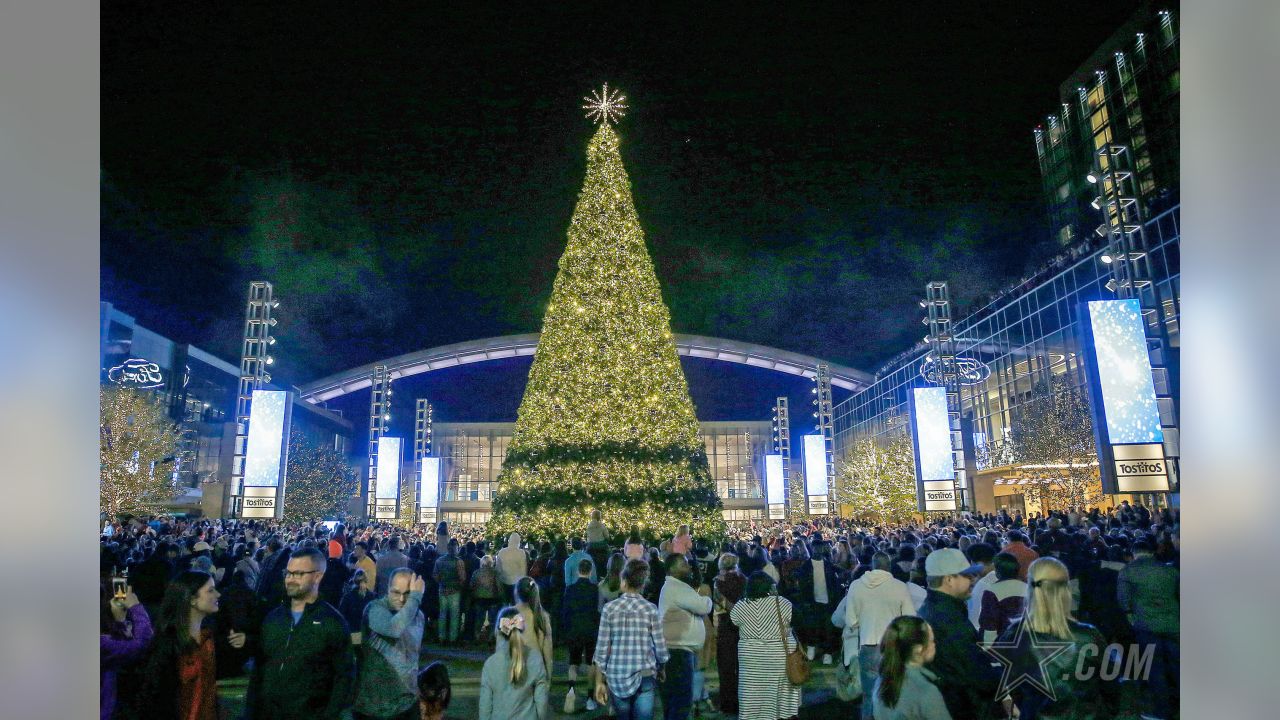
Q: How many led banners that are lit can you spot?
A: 7